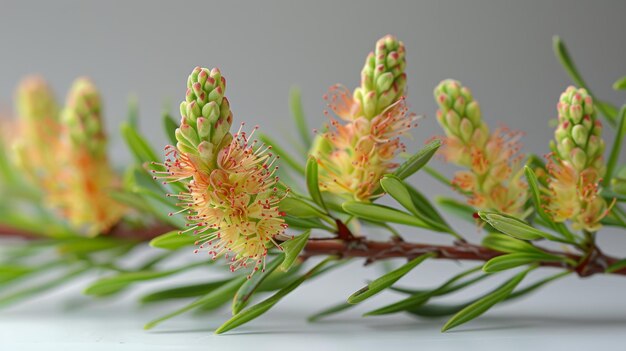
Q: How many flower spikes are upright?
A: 6